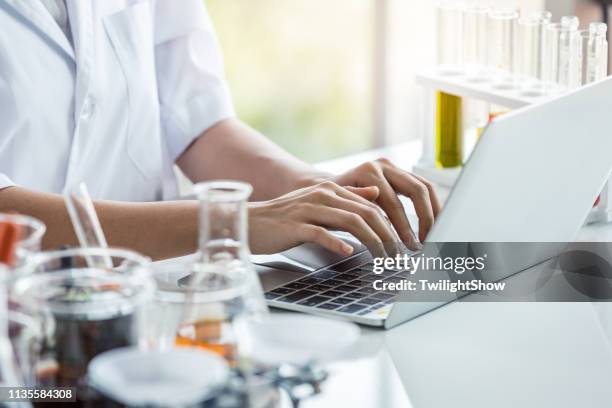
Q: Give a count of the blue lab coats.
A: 0